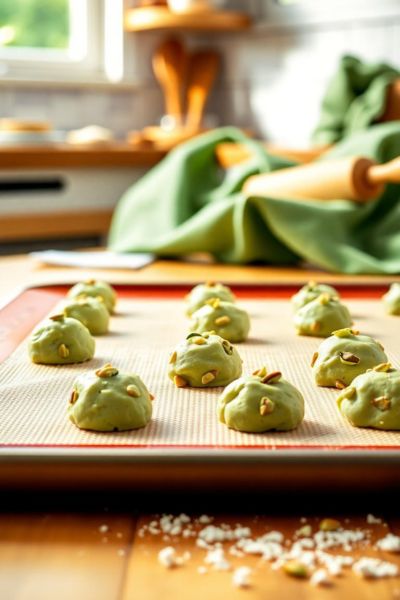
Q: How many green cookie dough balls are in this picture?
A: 13